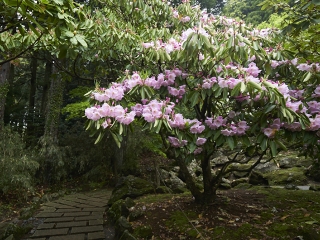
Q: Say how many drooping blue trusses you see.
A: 0